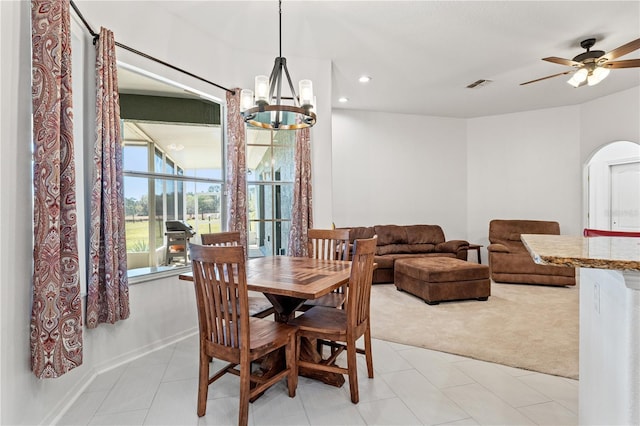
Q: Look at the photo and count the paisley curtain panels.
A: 4